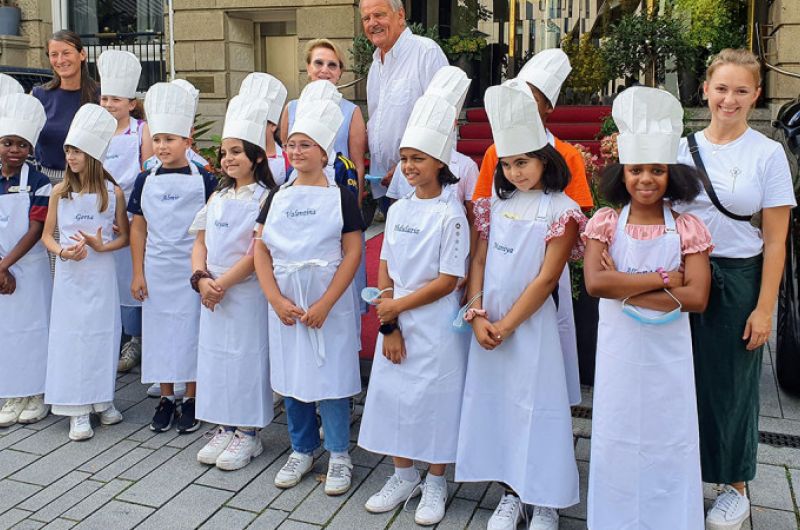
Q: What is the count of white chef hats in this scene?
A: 15